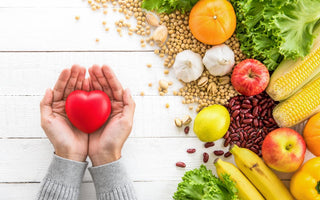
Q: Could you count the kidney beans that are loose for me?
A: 7